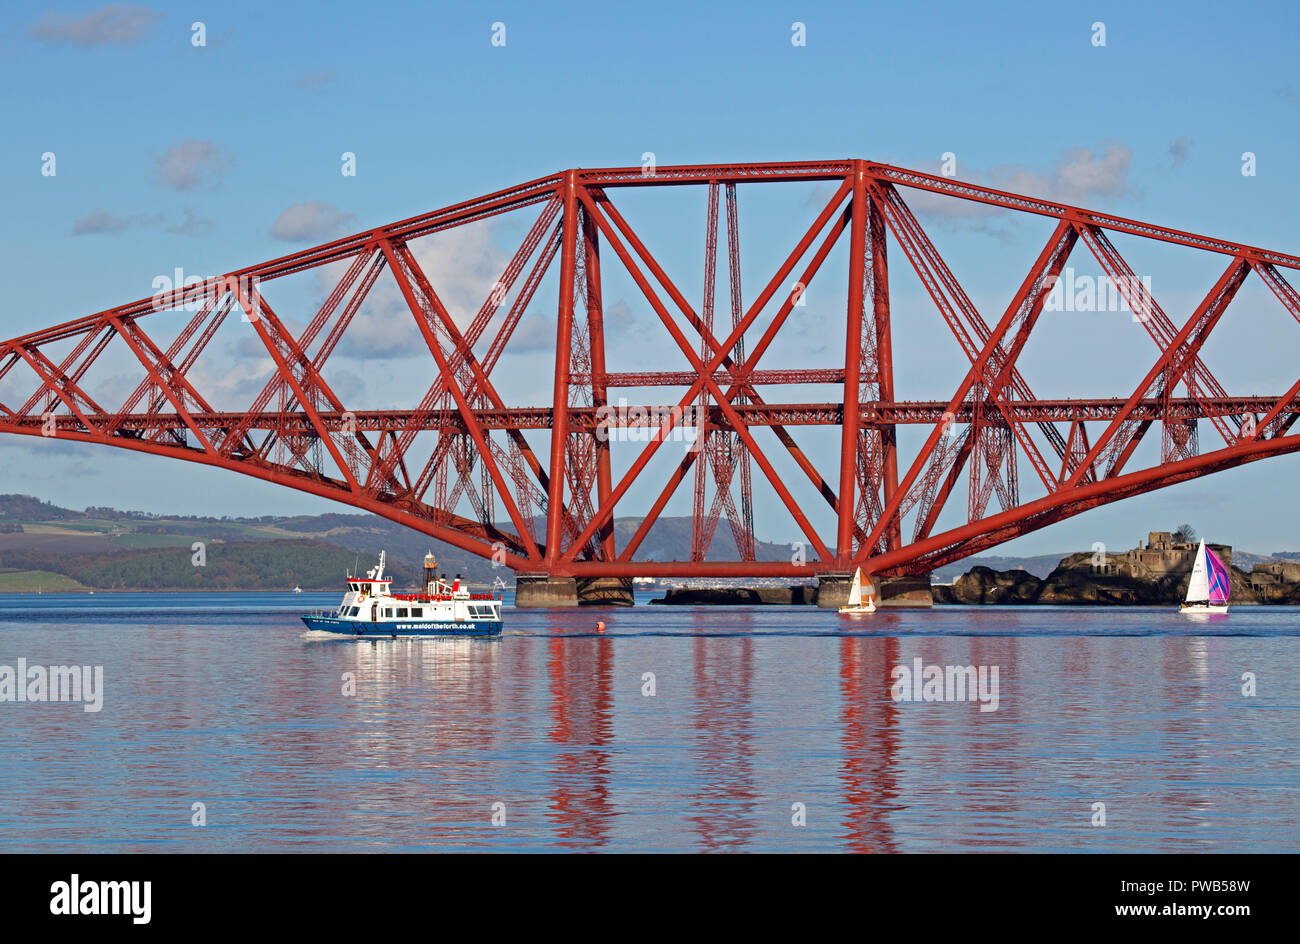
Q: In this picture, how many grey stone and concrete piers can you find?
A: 4